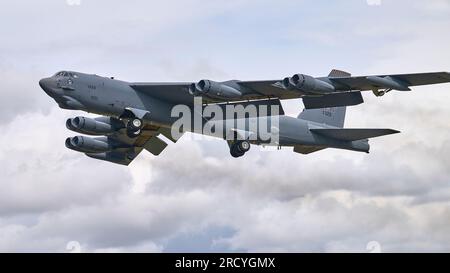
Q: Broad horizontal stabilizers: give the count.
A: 2